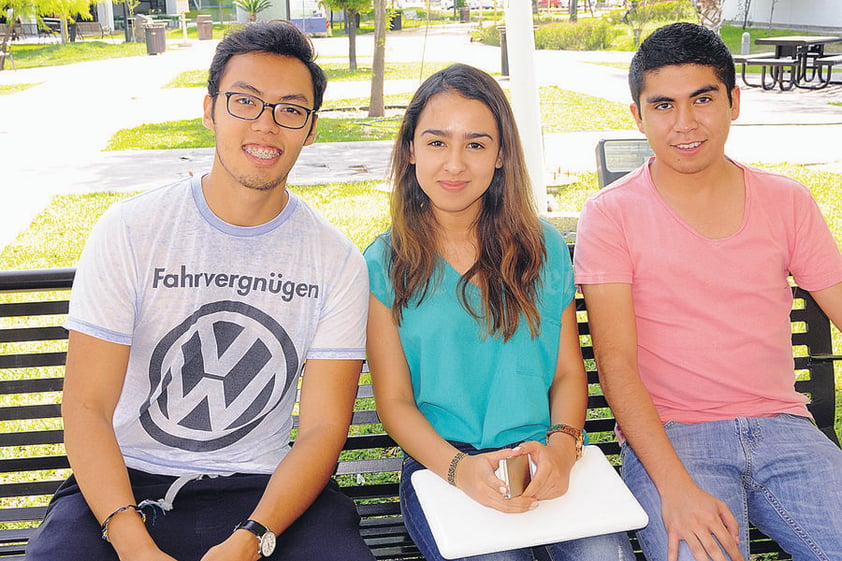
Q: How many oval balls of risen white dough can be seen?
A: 0